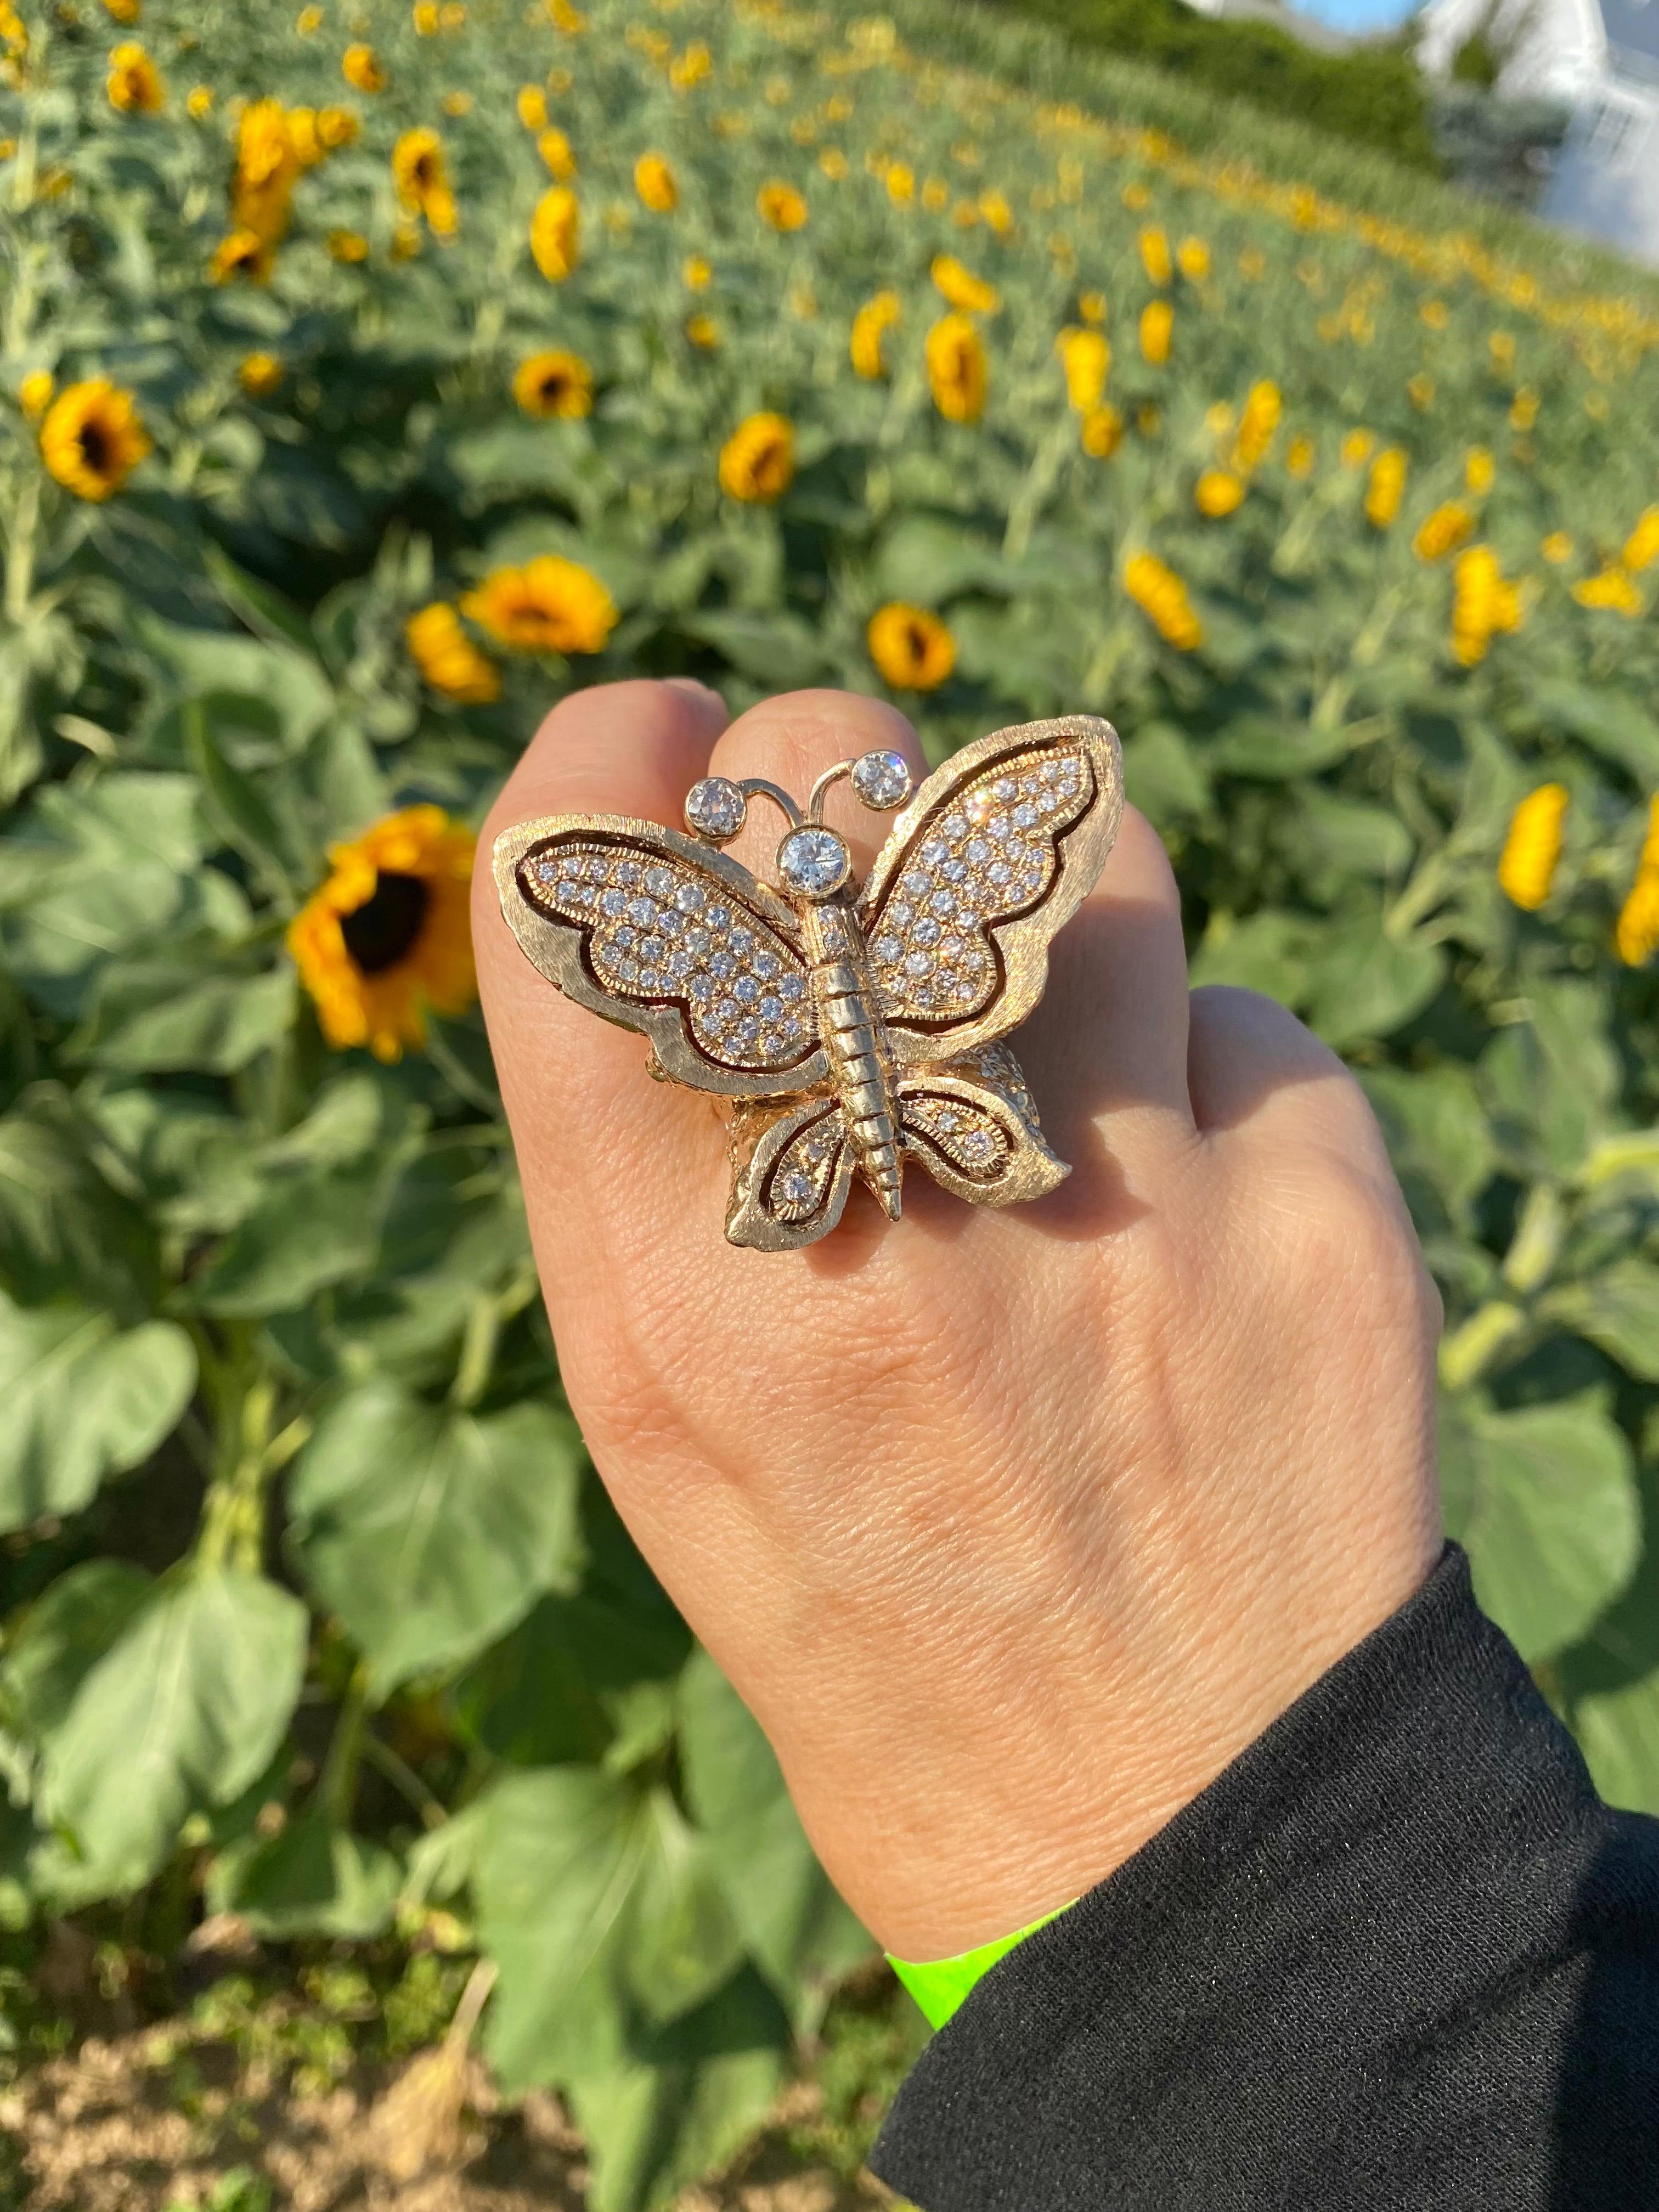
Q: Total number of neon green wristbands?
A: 1